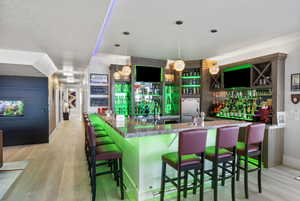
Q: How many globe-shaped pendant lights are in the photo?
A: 4